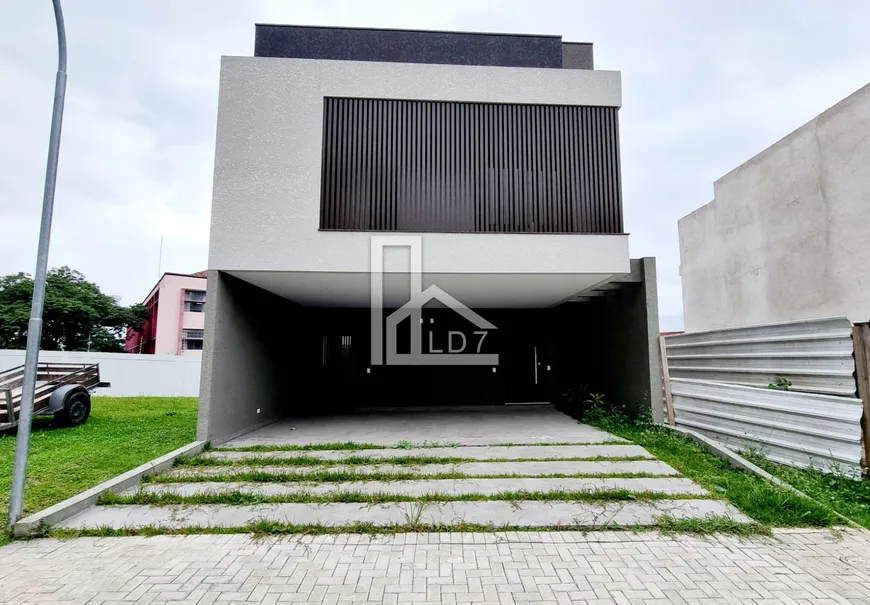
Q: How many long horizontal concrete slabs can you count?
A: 4